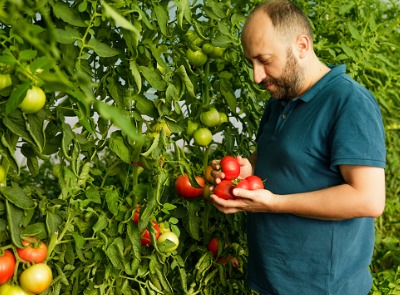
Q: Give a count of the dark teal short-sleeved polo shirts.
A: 1